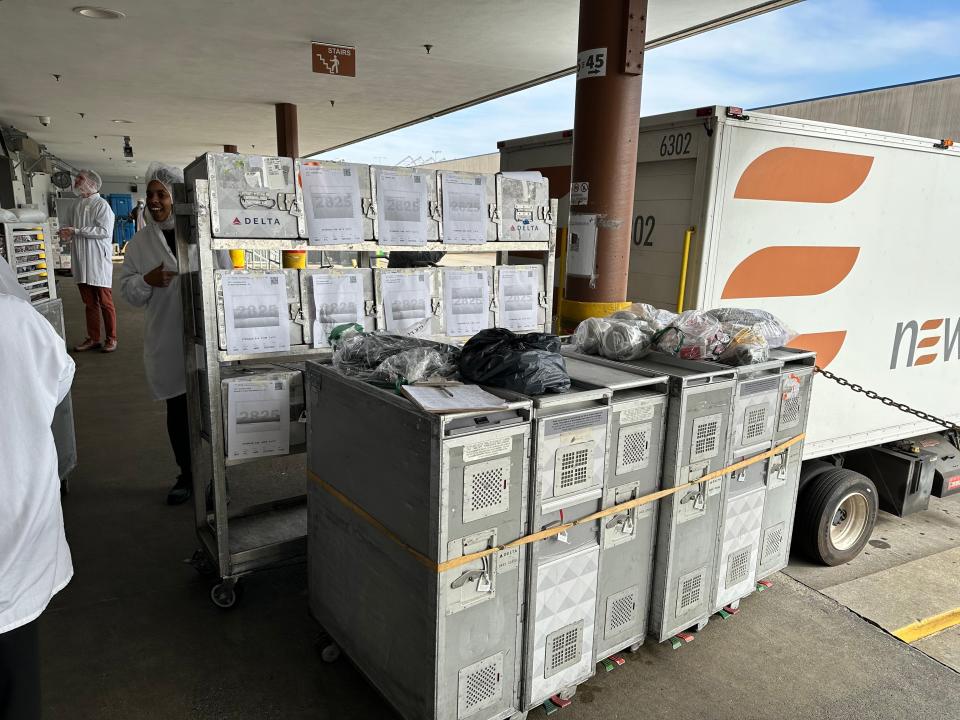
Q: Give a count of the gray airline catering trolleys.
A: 6